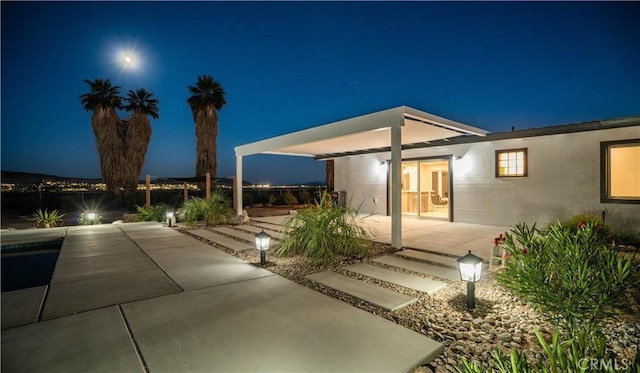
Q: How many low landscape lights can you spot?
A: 4